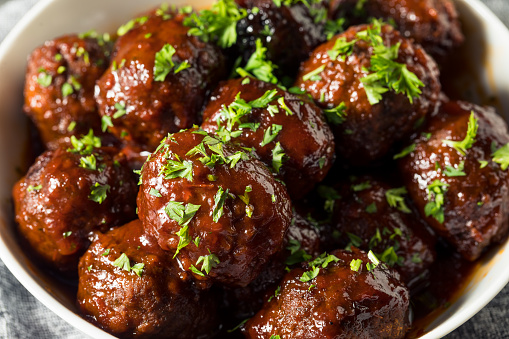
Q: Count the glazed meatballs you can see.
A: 13